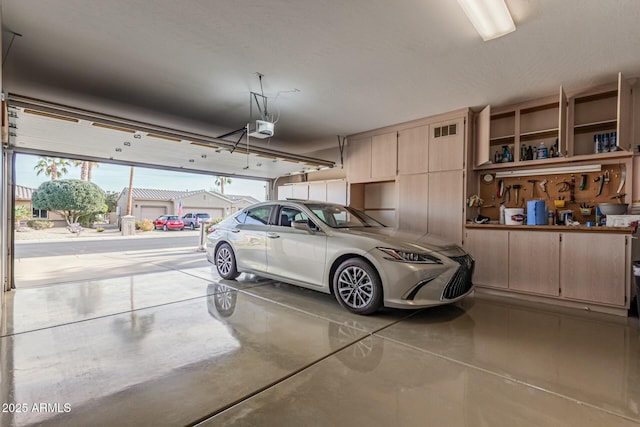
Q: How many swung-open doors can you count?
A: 3